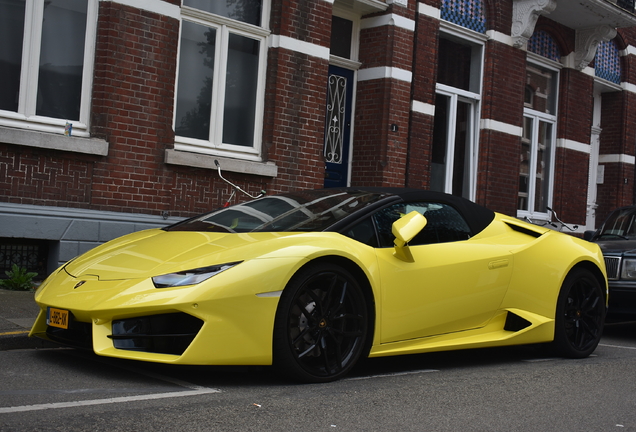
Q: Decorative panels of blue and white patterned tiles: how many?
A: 3